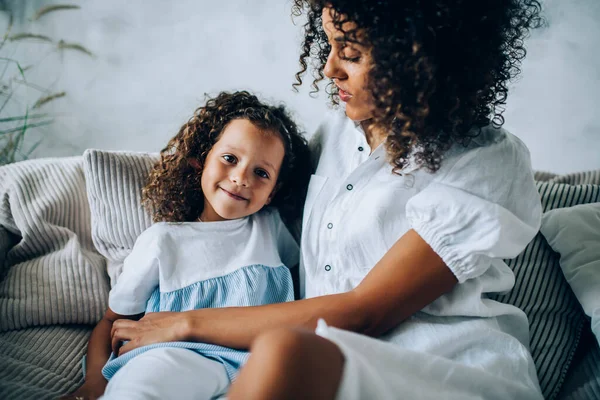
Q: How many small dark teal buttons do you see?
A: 4